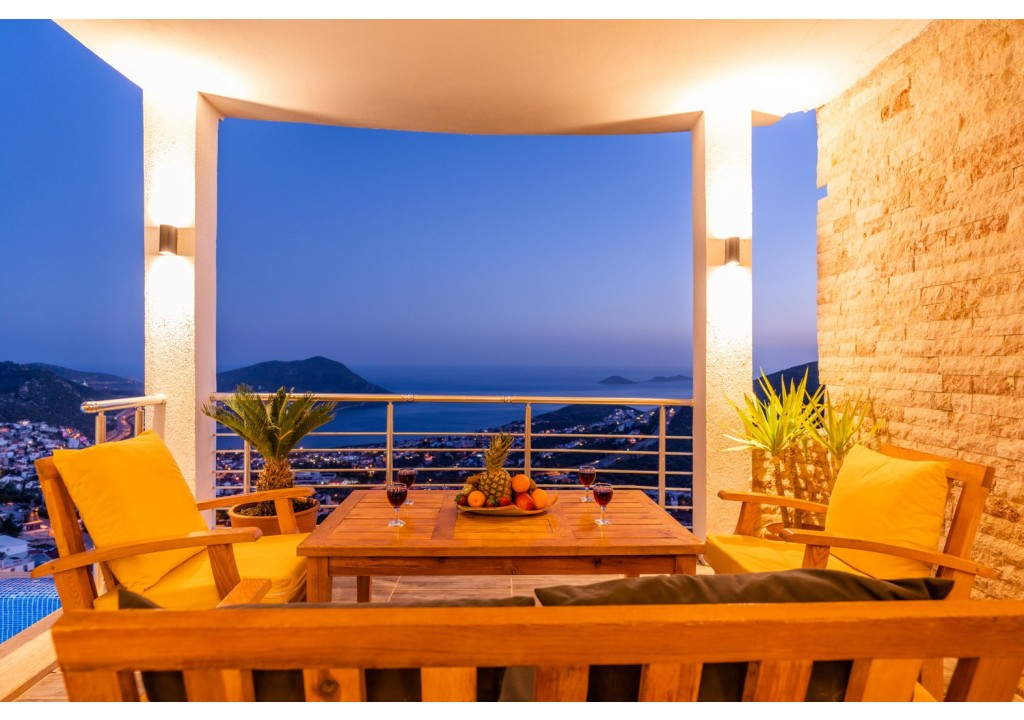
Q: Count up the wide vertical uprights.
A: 2